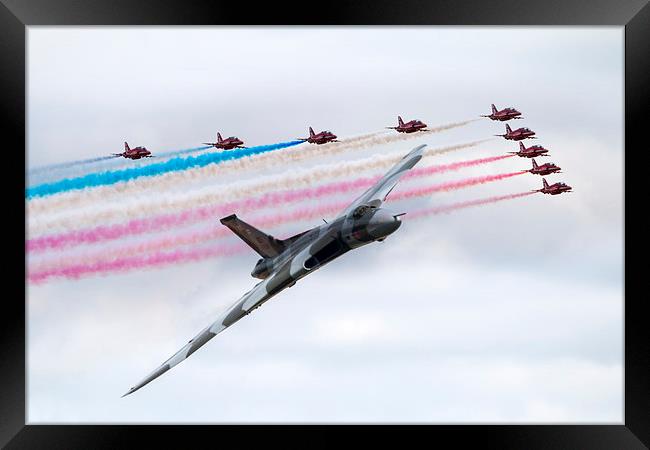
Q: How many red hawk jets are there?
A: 9